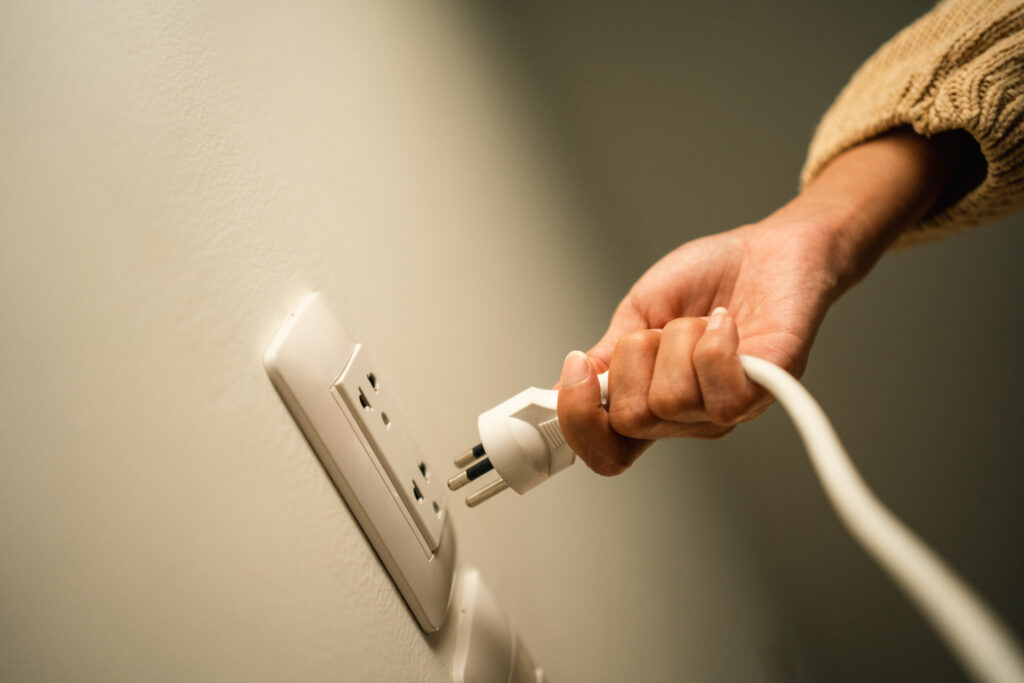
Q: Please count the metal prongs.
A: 3